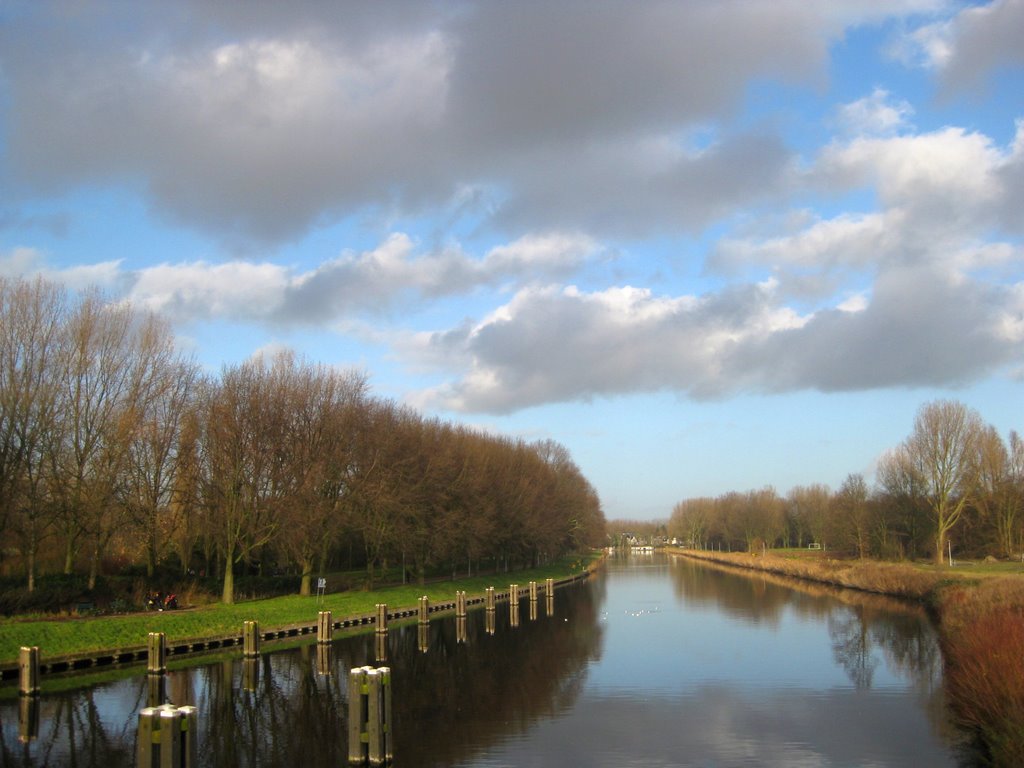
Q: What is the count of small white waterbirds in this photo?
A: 10